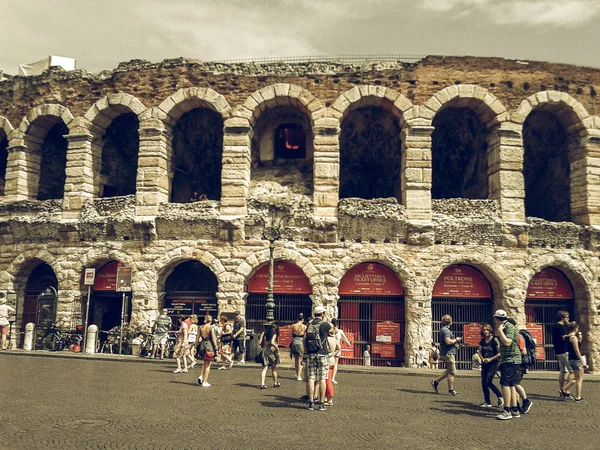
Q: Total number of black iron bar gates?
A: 4